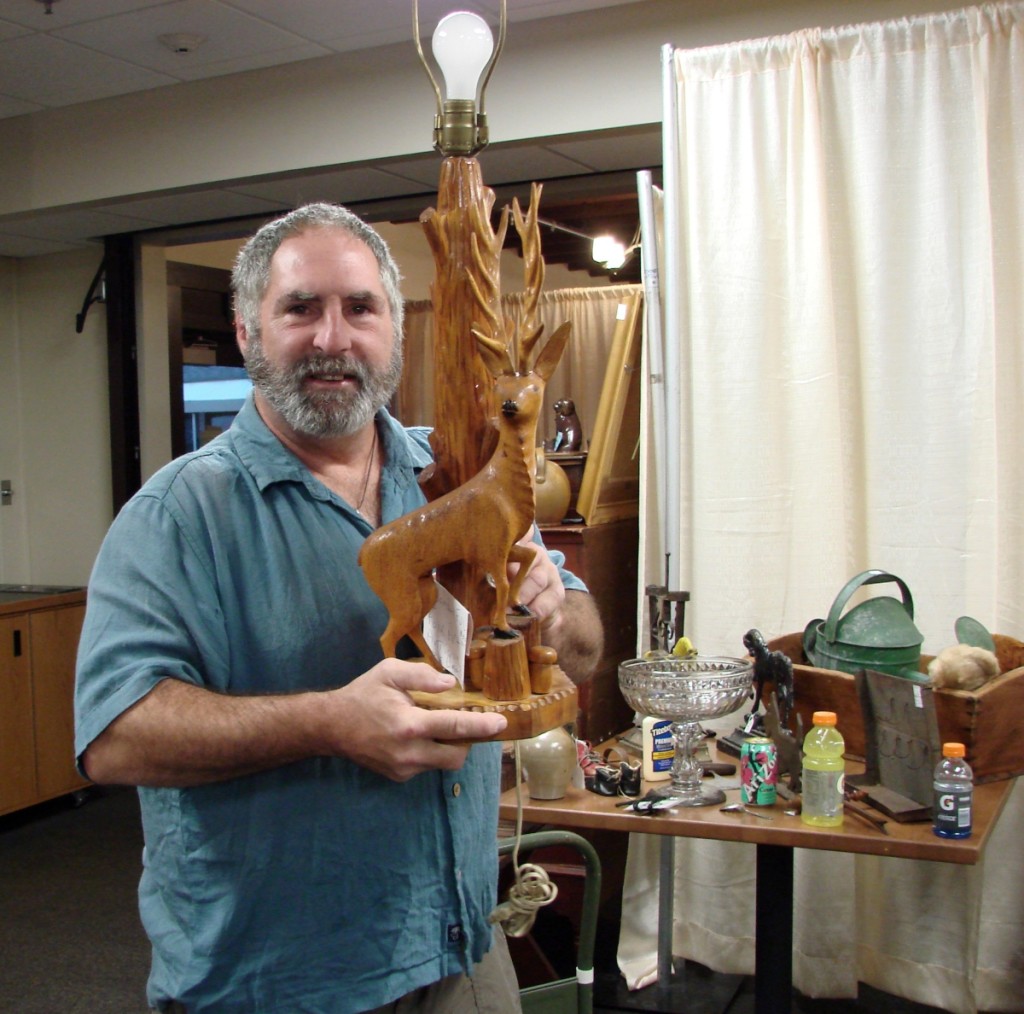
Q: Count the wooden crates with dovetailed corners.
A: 1